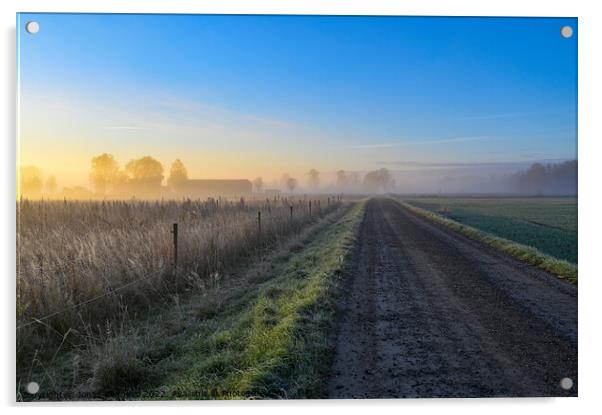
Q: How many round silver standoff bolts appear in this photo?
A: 4